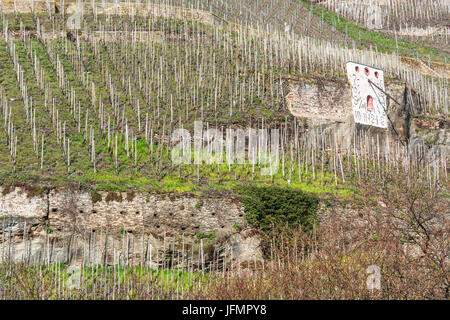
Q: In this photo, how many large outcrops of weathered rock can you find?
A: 2